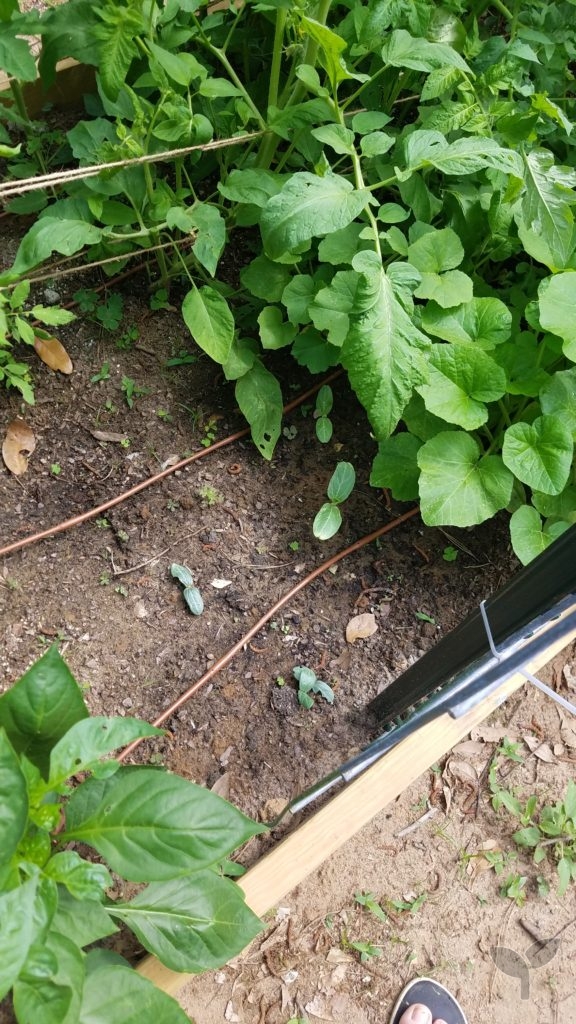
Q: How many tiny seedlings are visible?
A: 4